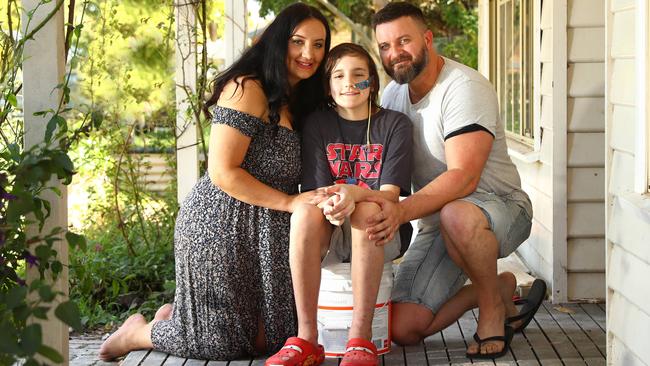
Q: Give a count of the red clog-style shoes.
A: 2